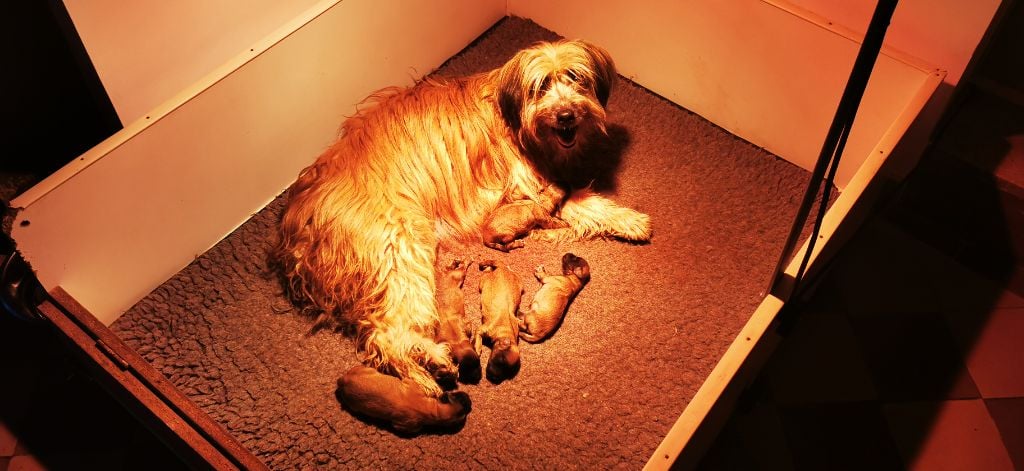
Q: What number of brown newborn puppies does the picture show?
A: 5